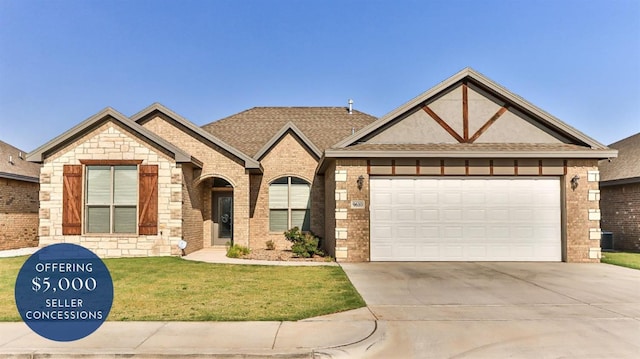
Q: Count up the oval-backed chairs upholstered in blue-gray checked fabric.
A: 0